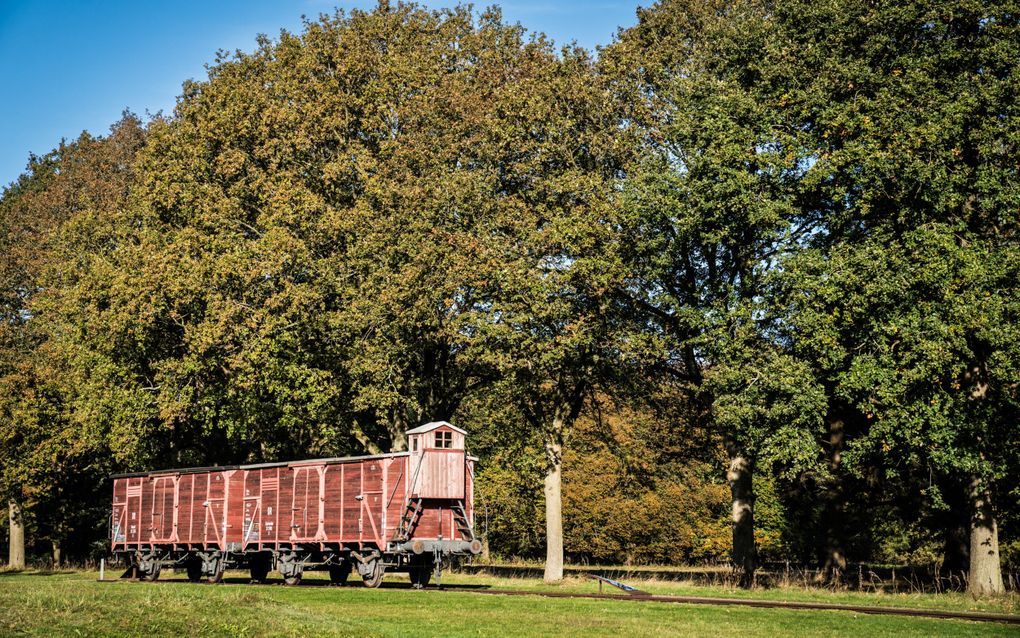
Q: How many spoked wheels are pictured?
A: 0